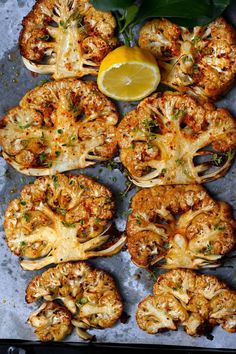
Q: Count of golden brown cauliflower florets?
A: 8